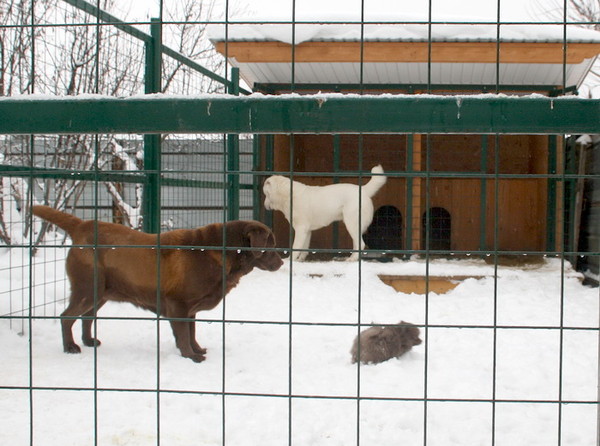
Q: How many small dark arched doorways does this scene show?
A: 2